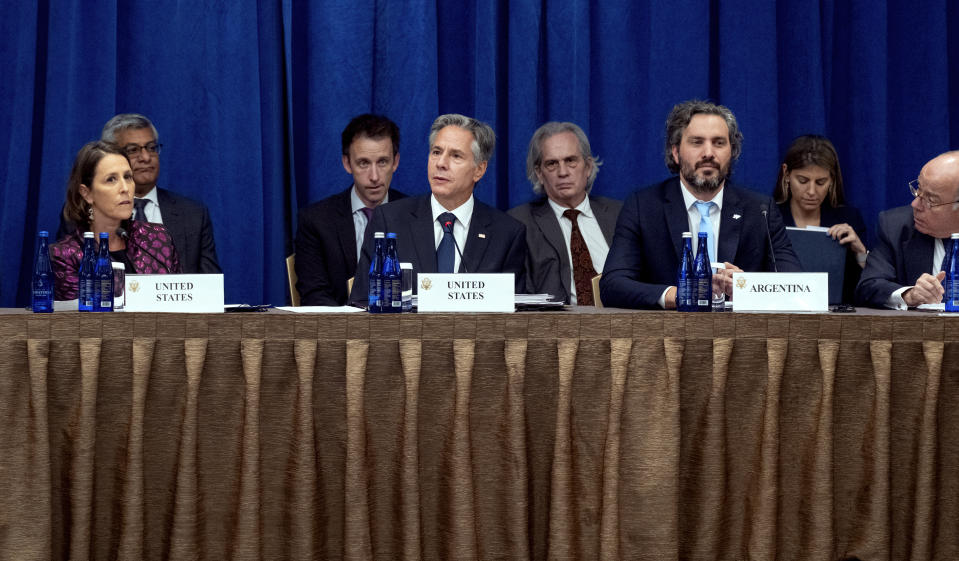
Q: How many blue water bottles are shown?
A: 8